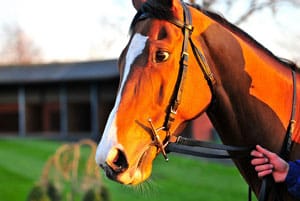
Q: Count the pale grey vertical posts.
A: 3